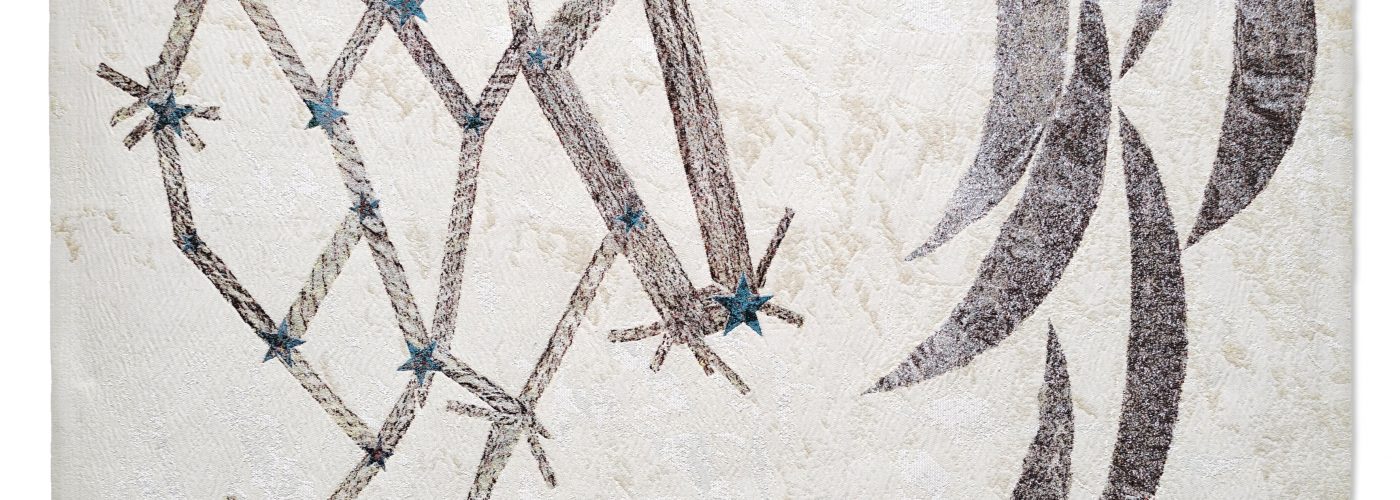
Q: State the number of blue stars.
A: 12